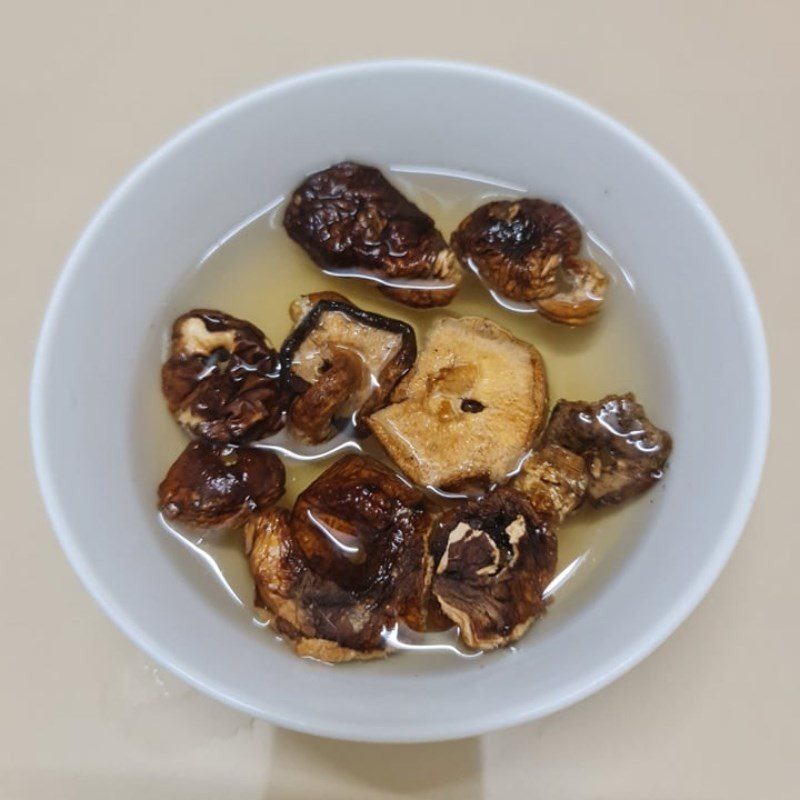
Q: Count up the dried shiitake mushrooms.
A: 9